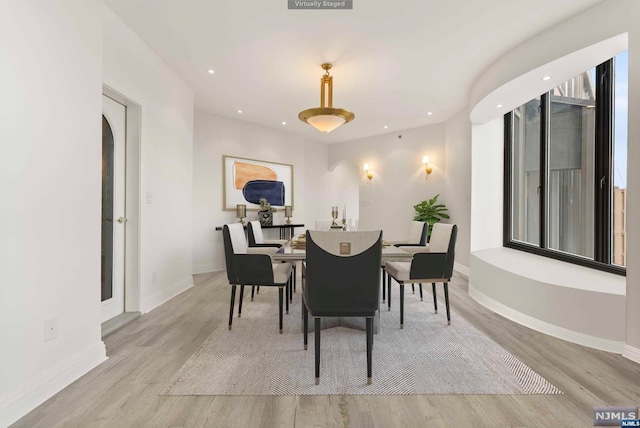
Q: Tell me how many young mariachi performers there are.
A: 0